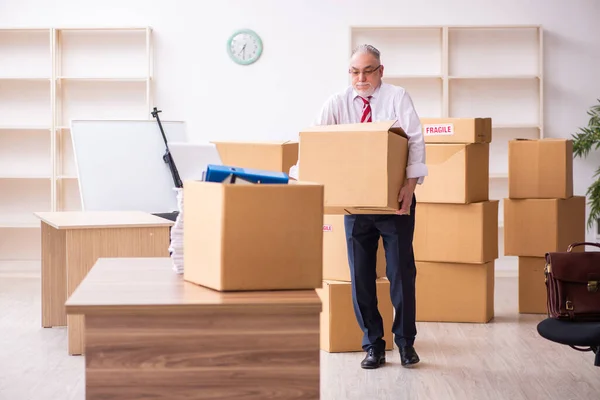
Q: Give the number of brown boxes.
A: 12